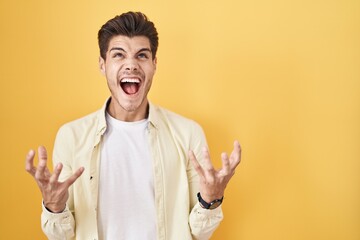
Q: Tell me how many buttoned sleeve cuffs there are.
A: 2